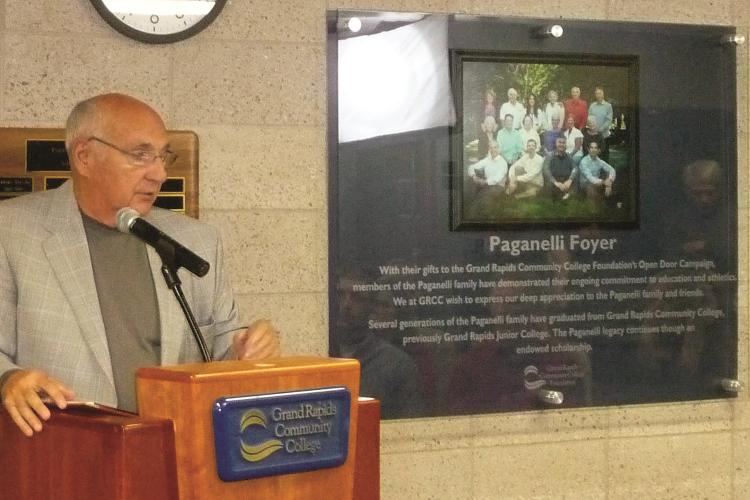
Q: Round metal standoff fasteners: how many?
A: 5